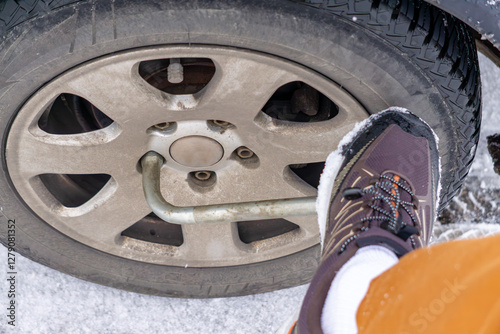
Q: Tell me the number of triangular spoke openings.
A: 7